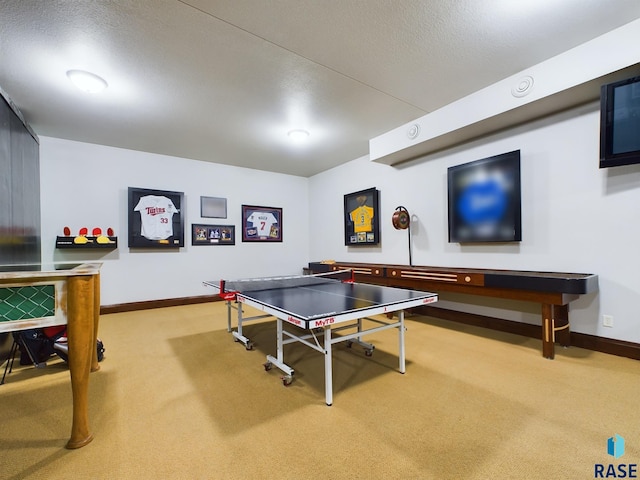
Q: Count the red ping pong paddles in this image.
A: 4